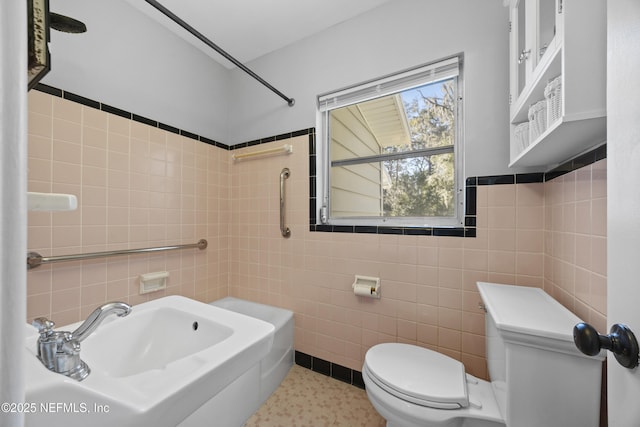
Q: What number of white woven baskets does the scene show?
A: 3